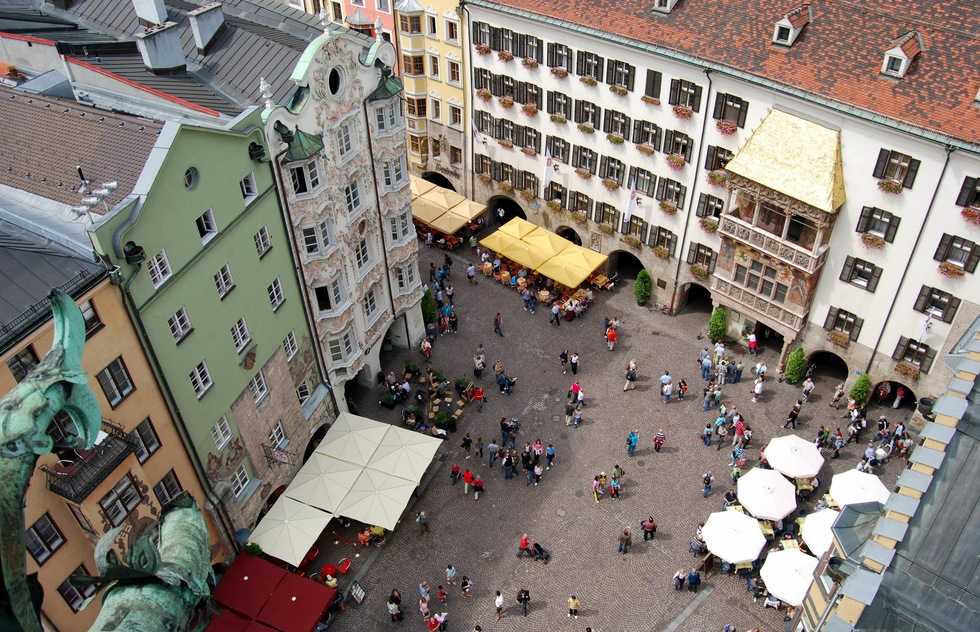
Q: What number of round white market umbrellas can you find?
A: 6